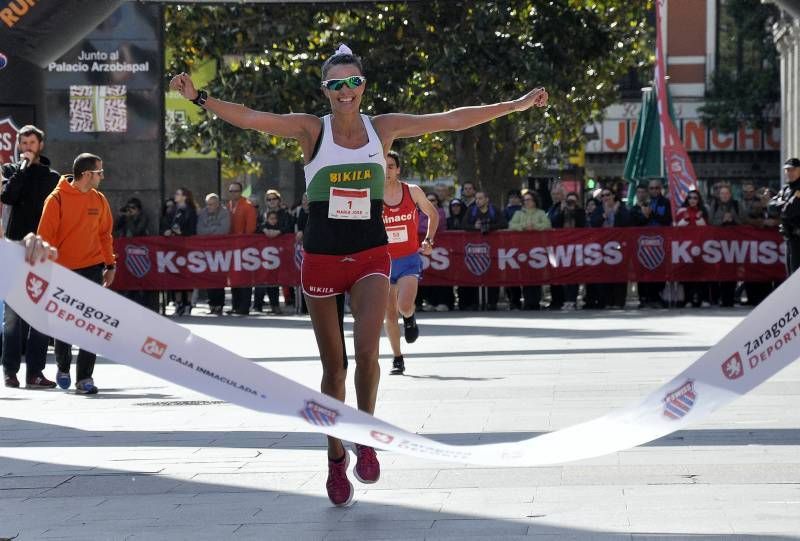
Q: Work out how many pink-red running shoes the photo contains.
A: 2